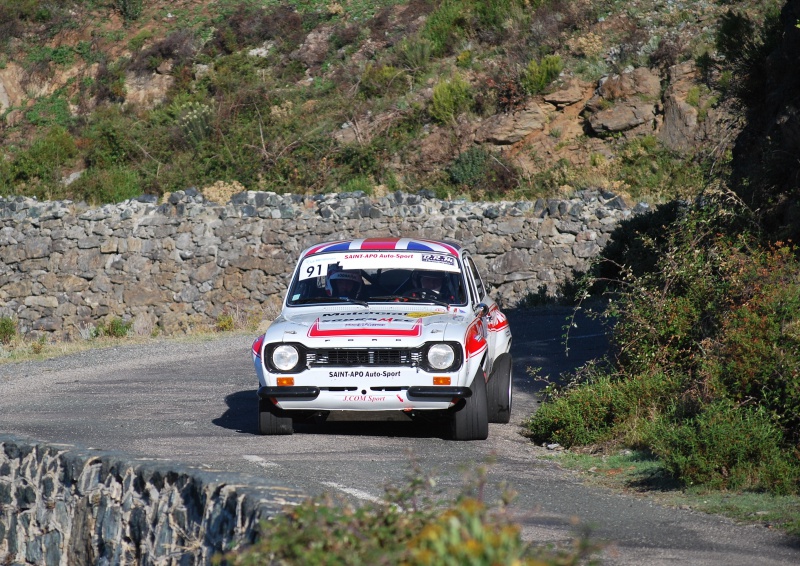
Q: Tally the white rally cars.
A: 1